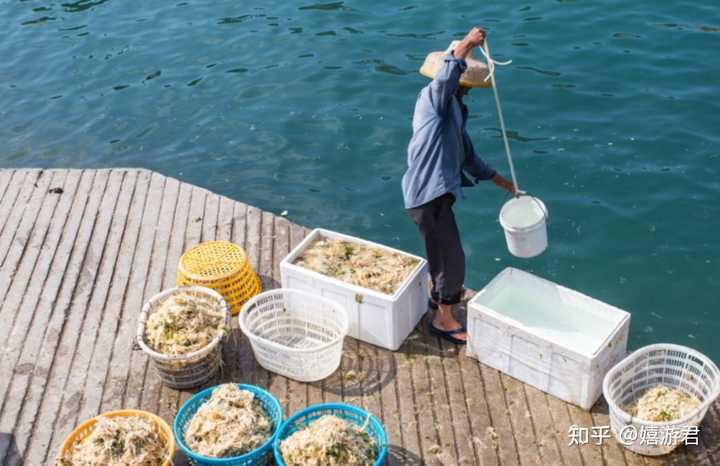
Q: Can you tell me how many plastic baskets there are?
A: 7